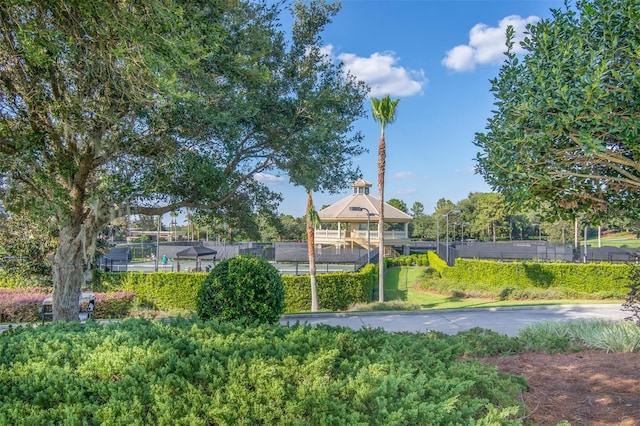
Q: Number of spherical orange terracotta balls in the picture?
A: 0